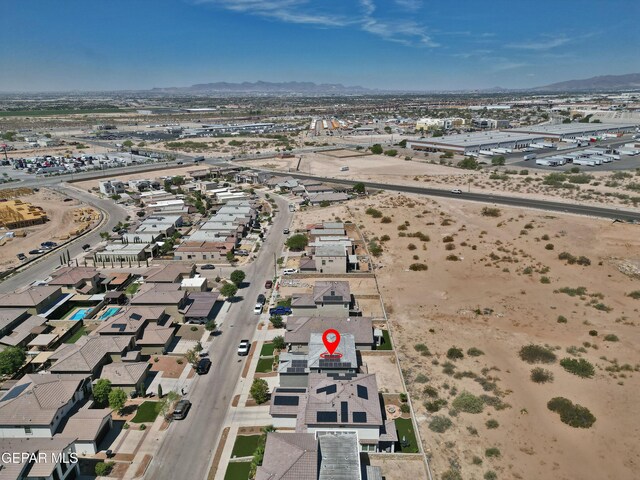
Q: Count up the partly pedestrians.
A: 0